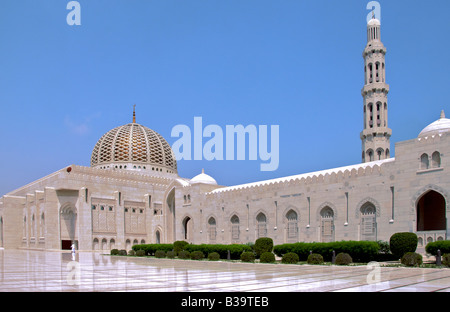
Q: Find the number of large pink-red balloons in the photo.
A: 0